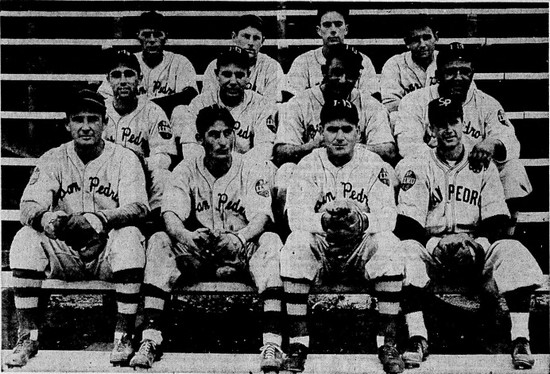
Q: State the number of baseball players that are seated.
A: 12